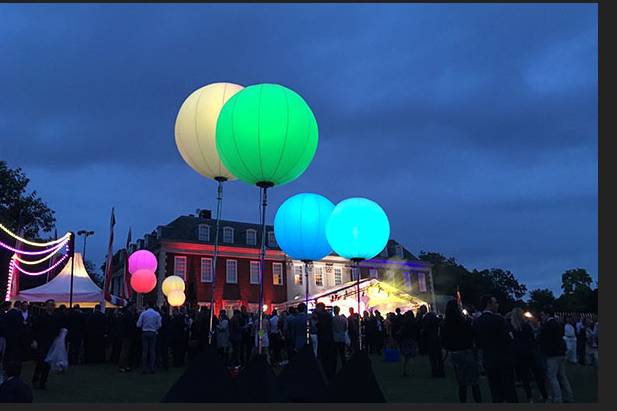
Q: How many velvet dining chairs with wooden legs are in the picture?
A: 0